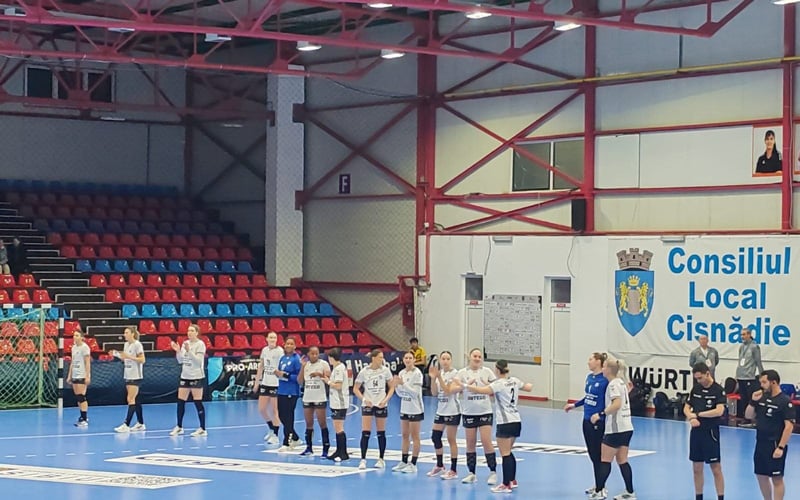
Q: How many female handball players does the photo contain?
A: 14